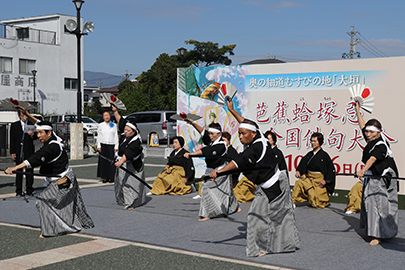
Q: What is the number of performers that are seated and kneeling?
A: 5